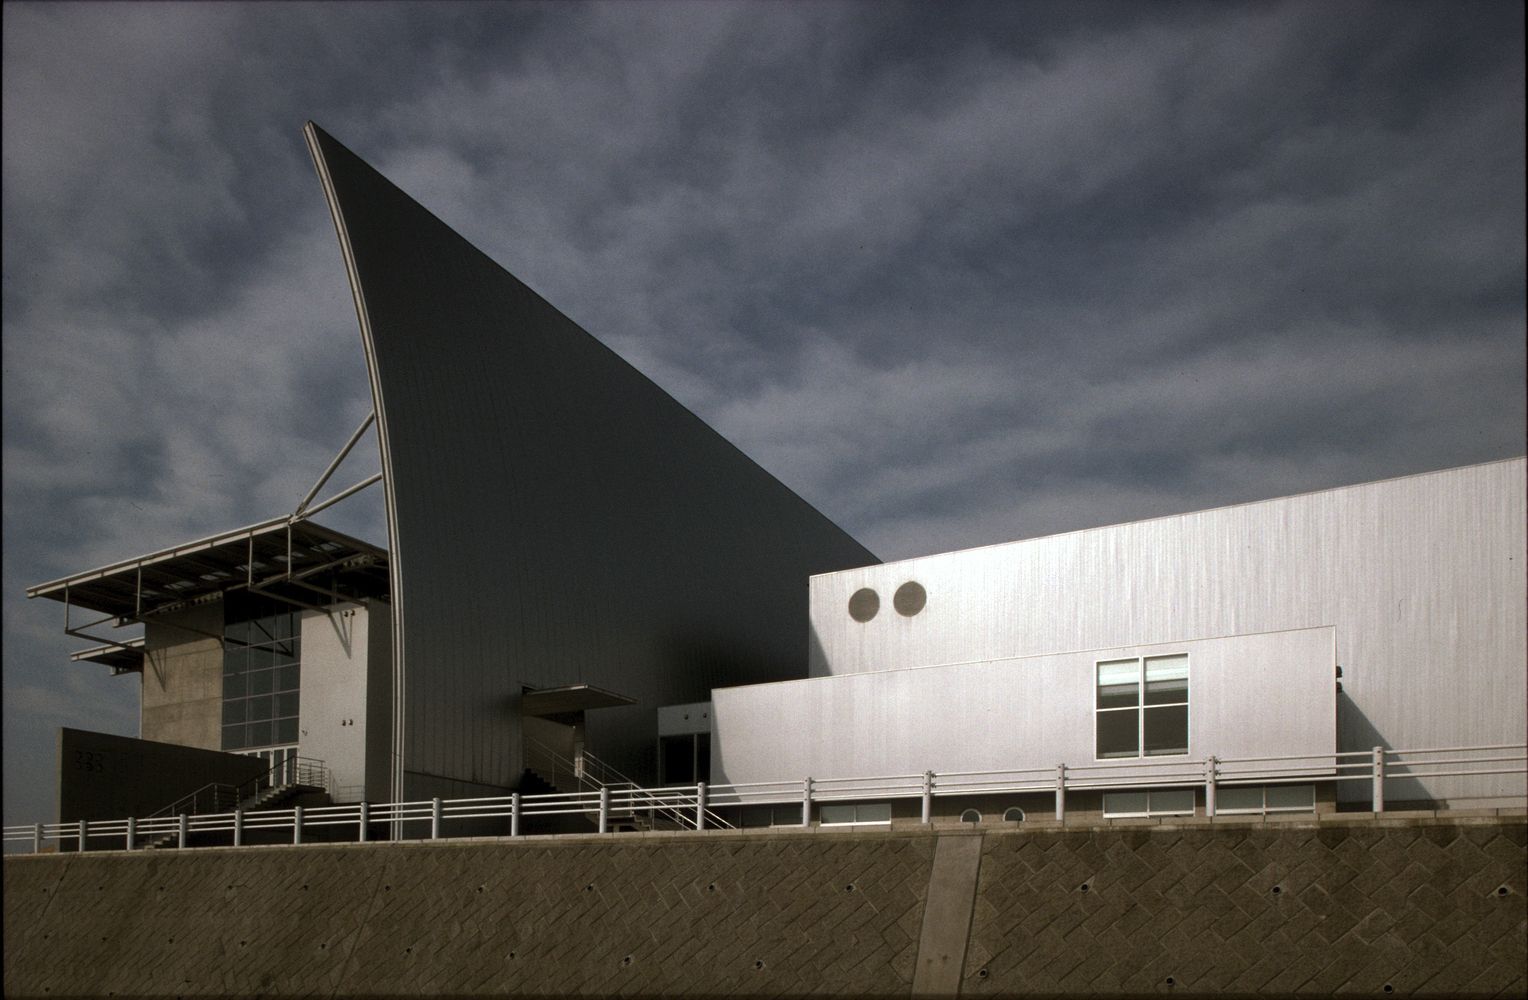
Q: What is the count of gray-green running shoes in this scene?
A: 0